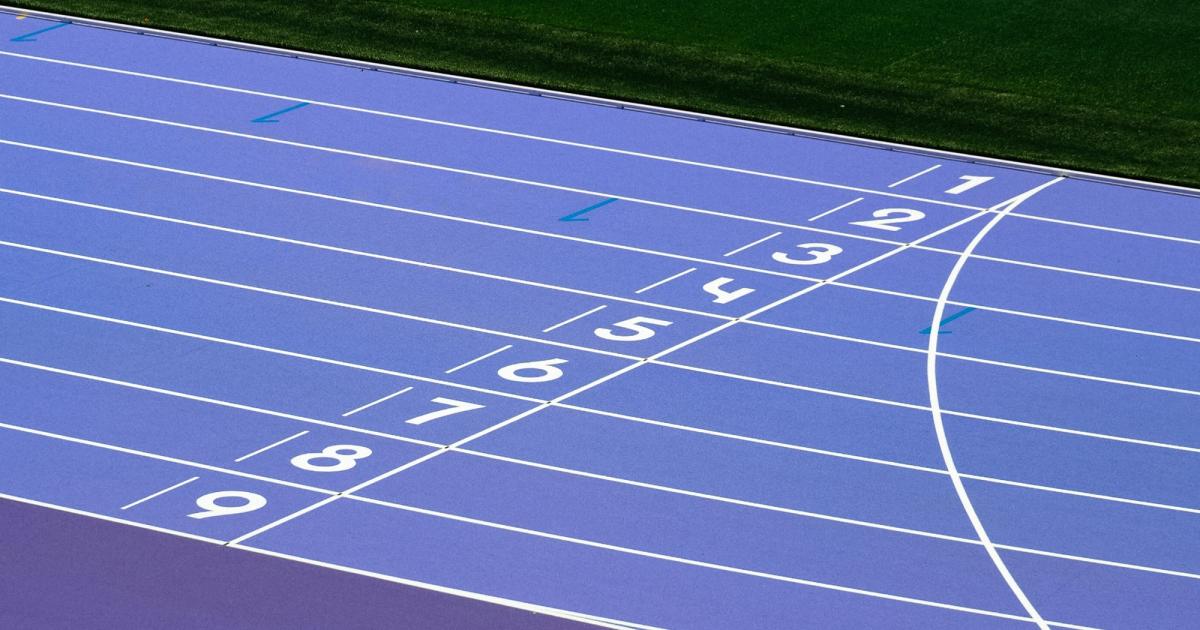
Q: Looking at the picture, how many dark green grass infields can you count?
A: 1